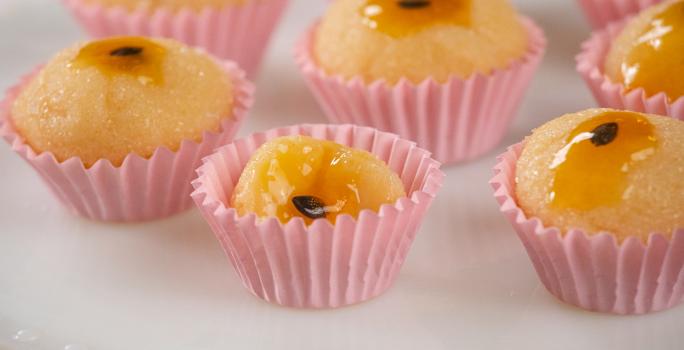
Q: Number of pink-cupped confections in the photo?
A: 7